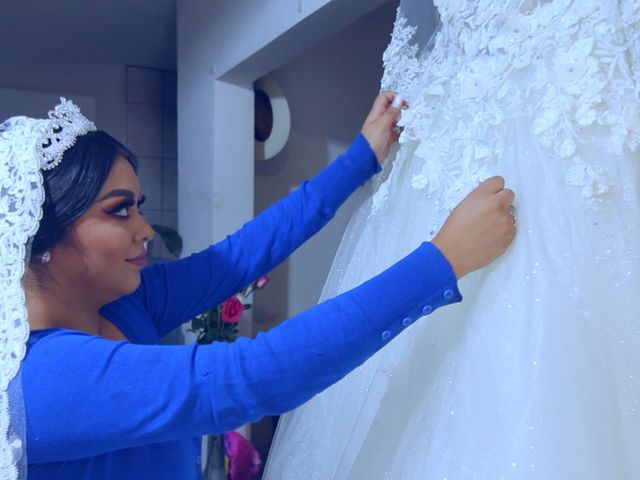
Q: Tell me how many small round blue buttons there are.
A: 4